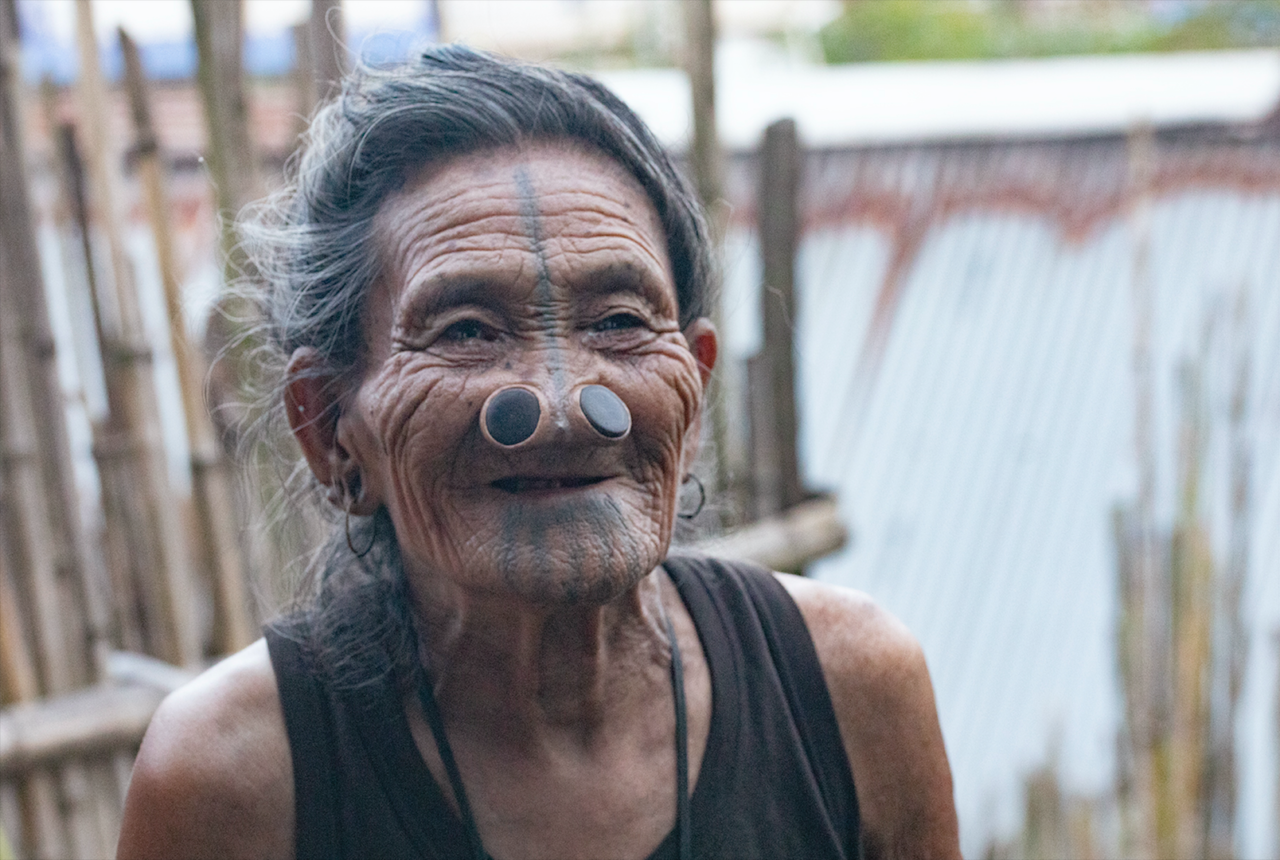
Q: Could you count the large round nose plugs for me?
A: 2